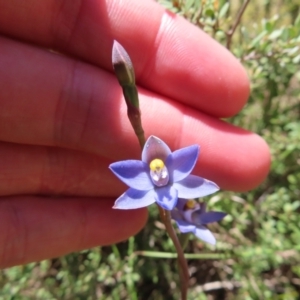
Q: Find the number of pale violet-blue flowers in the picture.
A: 2